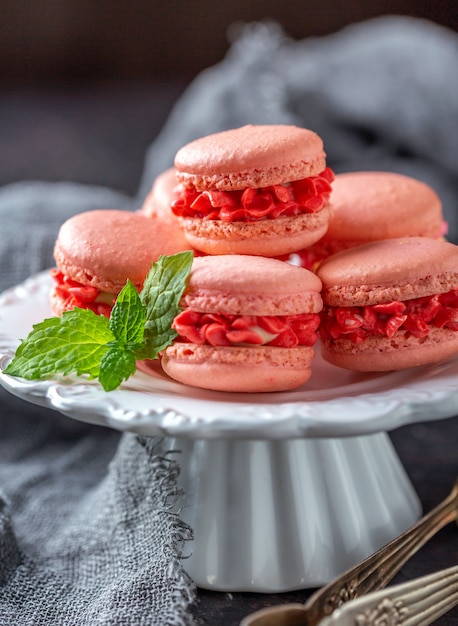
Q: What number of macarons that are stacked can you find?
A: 6